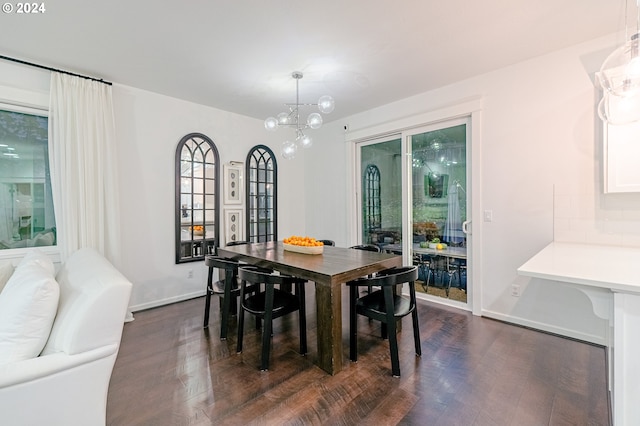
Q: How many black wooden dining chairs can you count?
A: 6